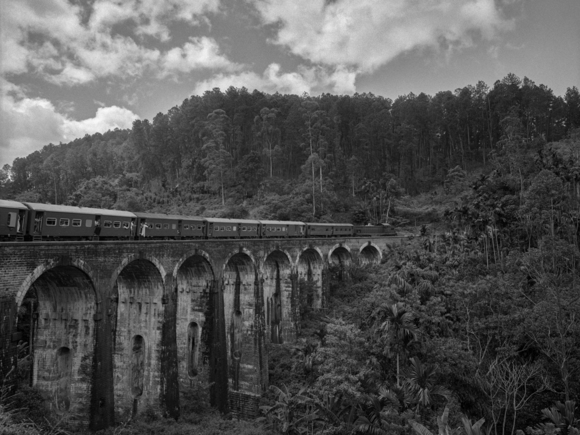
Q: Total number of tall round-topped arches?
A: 8